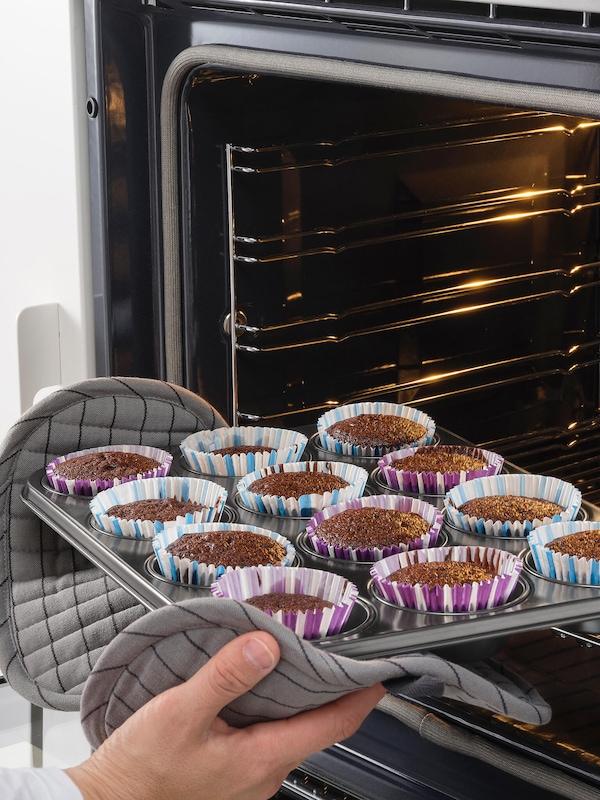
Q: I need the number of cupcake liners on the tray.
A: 12